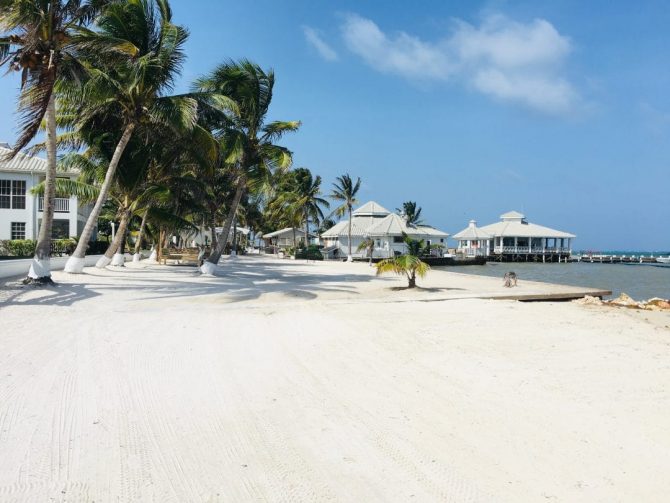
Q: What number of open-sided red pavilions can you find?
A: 0